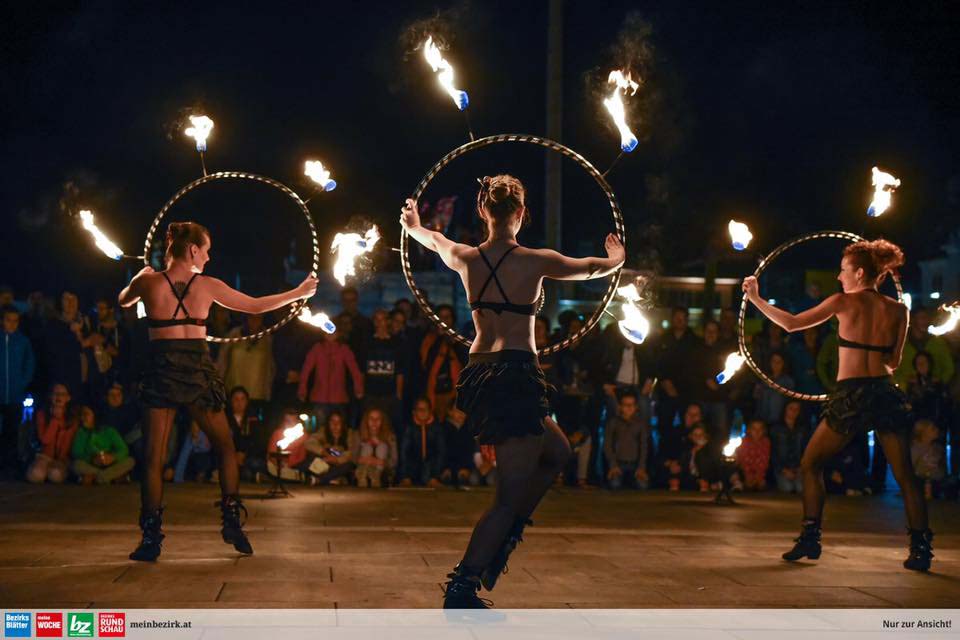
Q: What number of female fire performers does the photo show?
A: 3